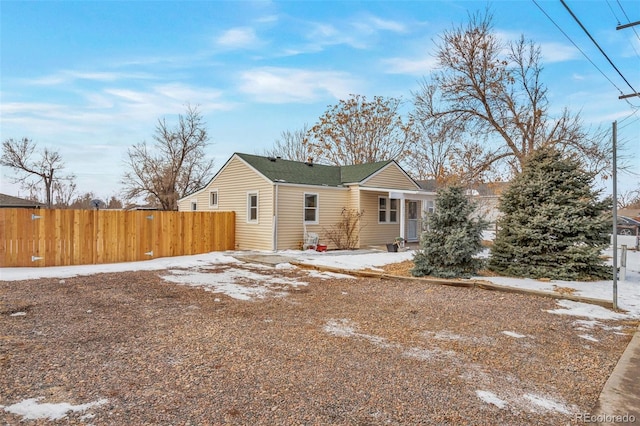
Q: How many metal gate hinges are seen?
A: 4